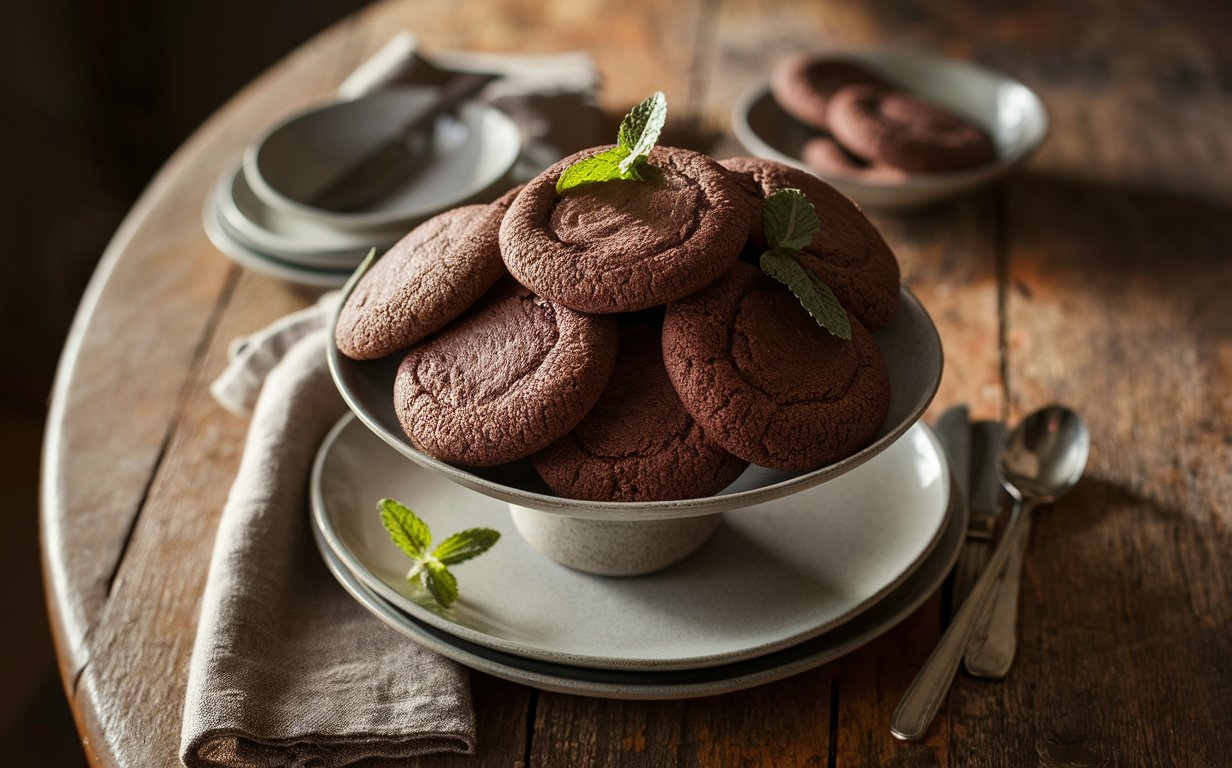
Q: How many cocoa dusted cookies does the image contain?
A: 9